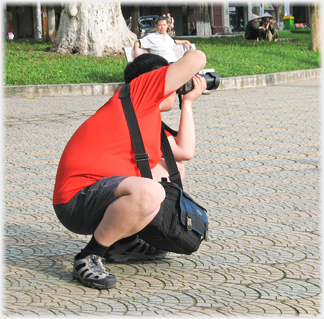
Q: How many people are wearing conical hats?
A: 2